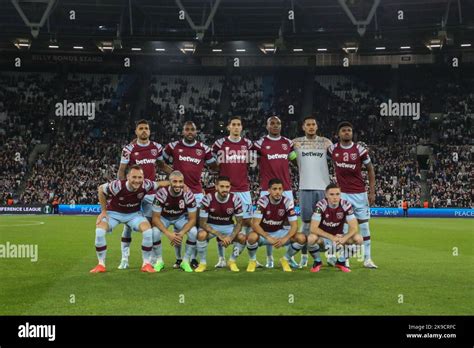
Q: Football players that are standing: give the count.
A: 6